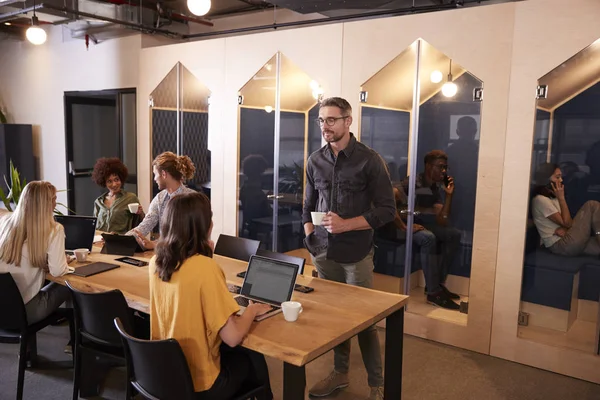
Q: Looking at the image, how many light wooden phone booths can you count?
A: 4